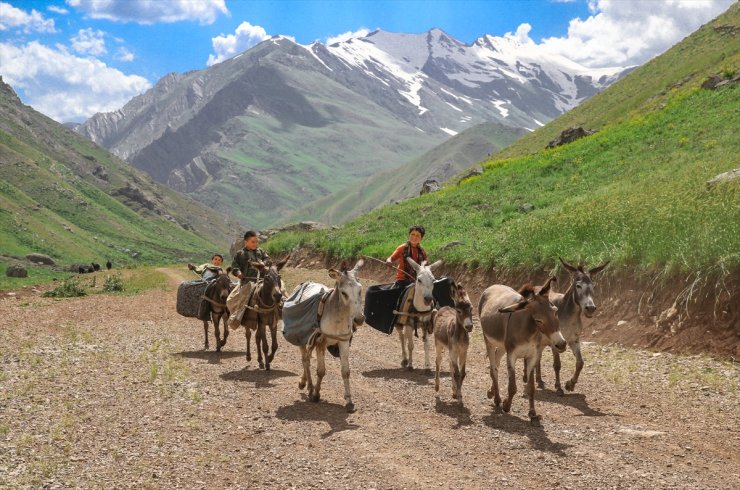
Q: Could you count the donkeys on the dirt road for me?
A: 7